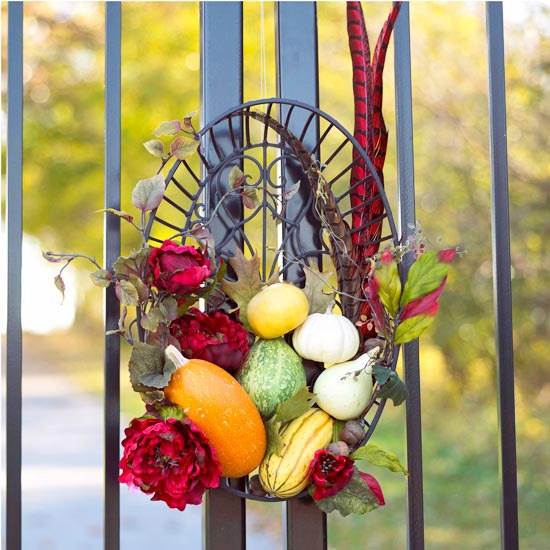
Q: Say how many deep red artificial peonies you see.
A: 4